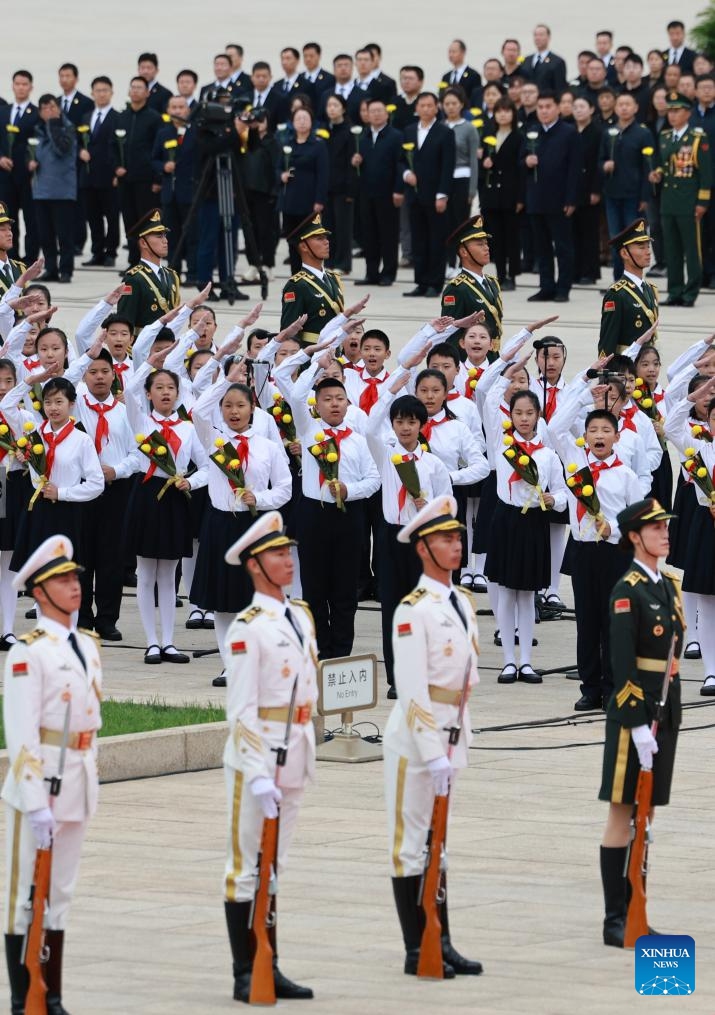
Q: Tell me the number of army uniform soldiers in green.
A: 7